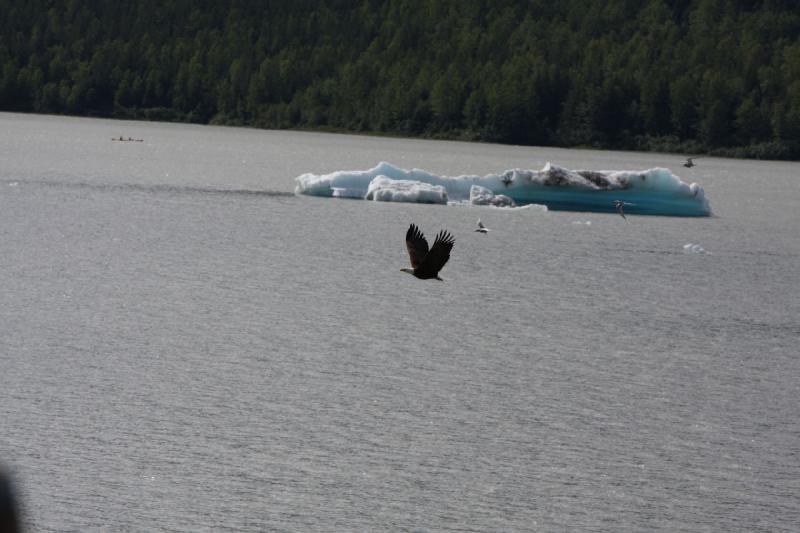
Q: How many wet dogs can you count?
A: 0